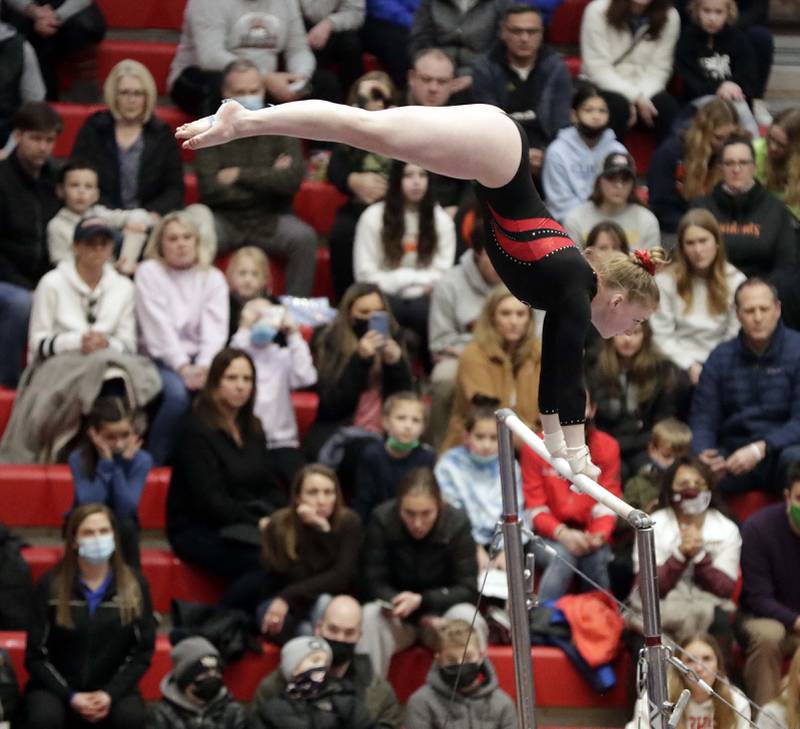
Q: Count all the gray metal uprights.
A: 2